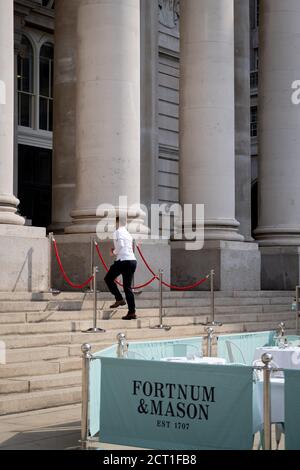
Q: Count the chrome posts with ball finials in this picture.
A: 5